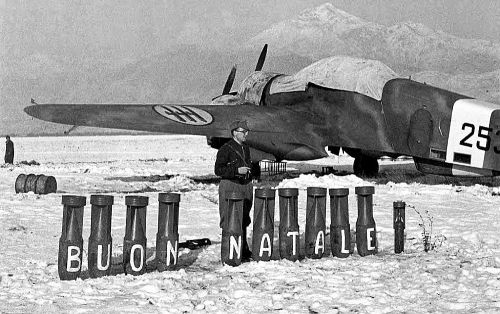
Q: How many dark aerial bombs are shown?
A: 11